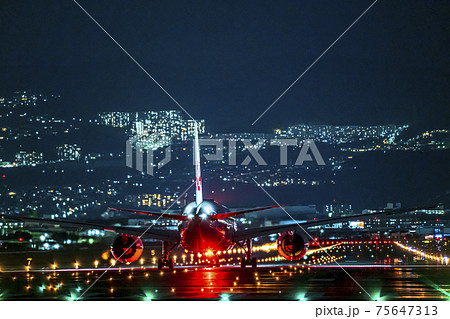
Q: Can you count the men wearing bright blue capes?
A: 0